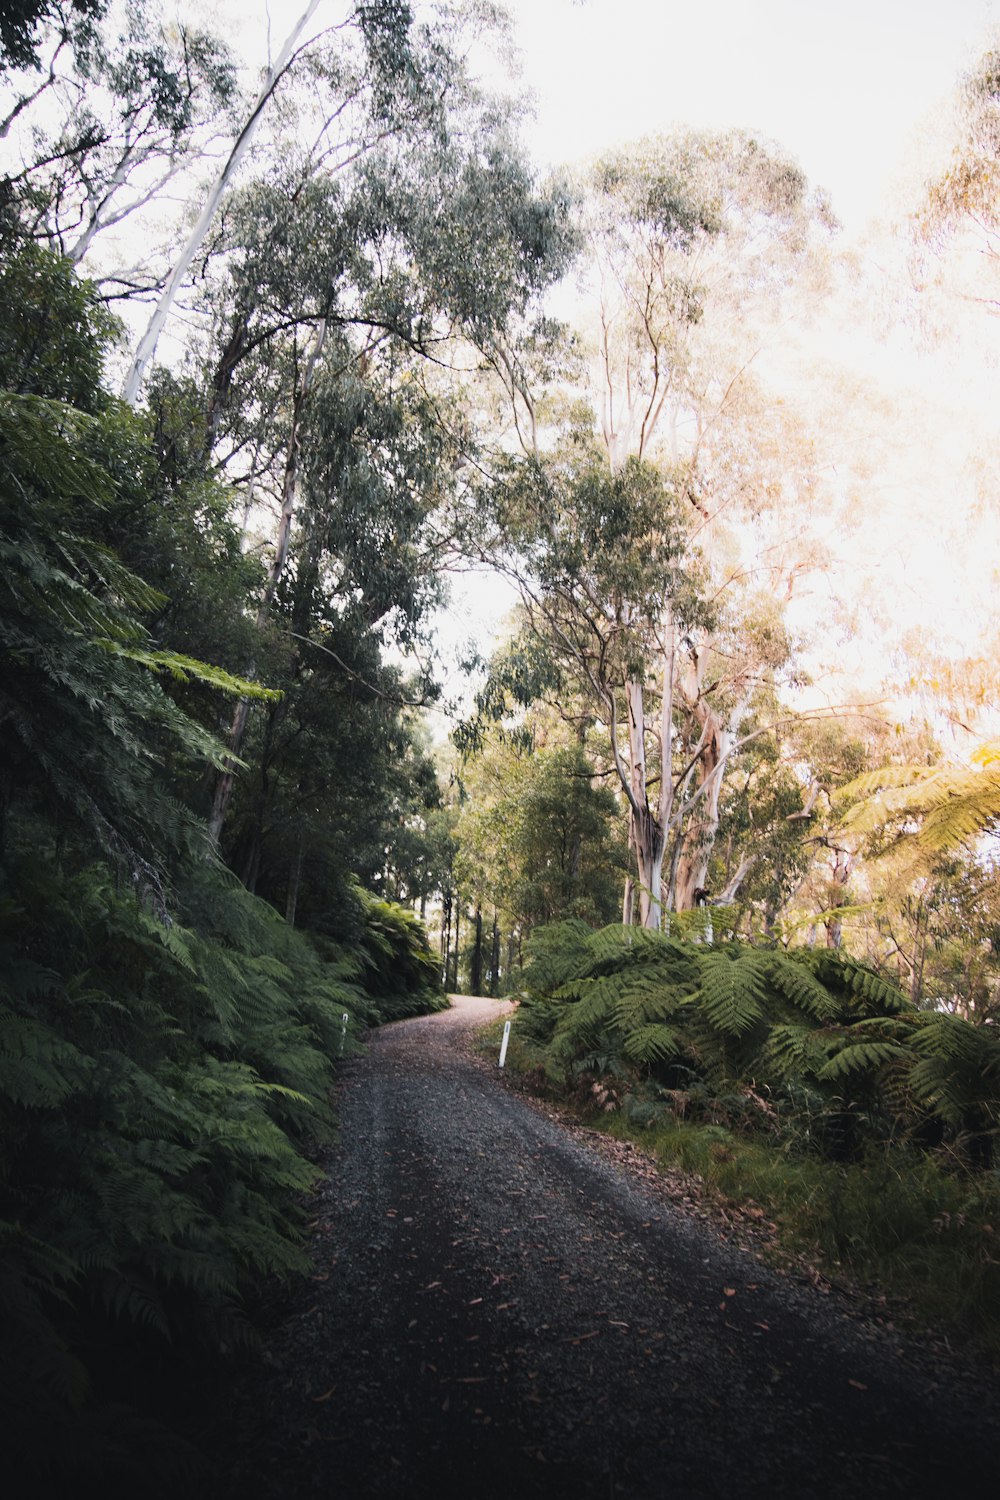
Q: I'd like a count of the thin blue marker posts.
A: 0